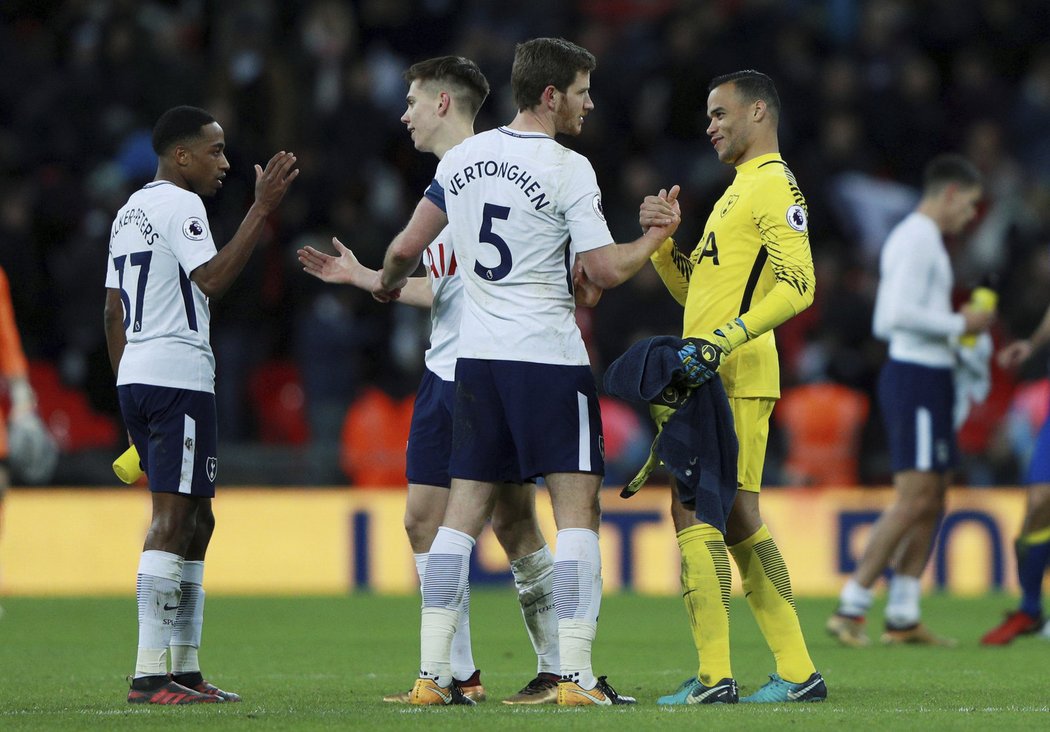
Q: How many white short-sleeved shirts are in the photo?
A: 3